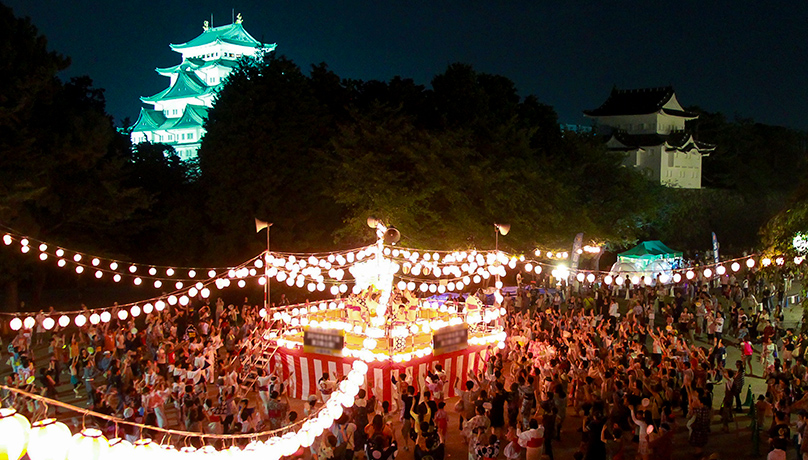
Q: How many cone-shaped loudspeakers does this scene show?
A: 4